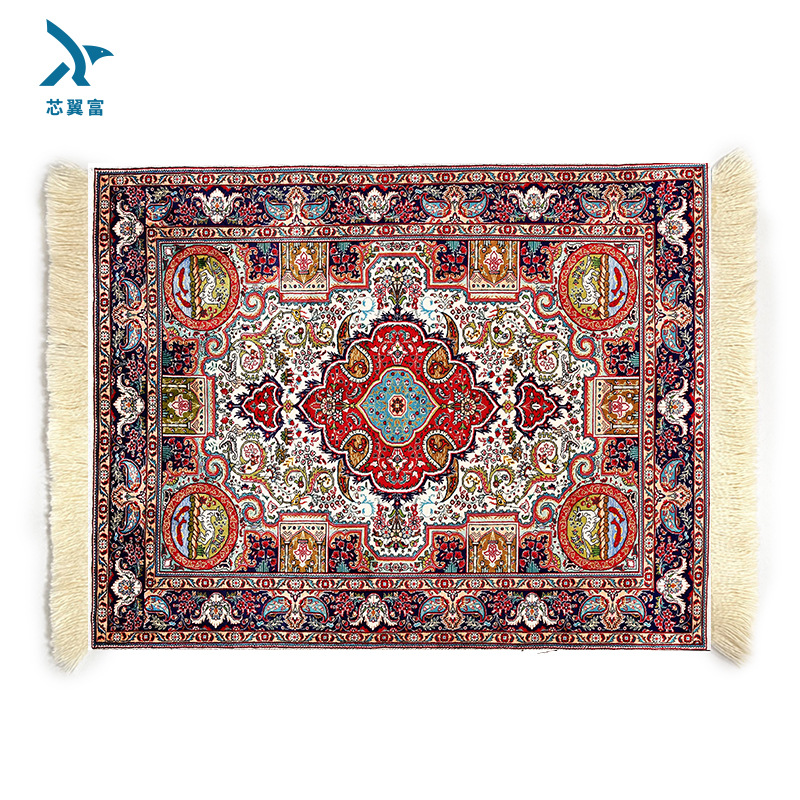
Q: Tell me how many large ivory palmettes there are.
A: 12